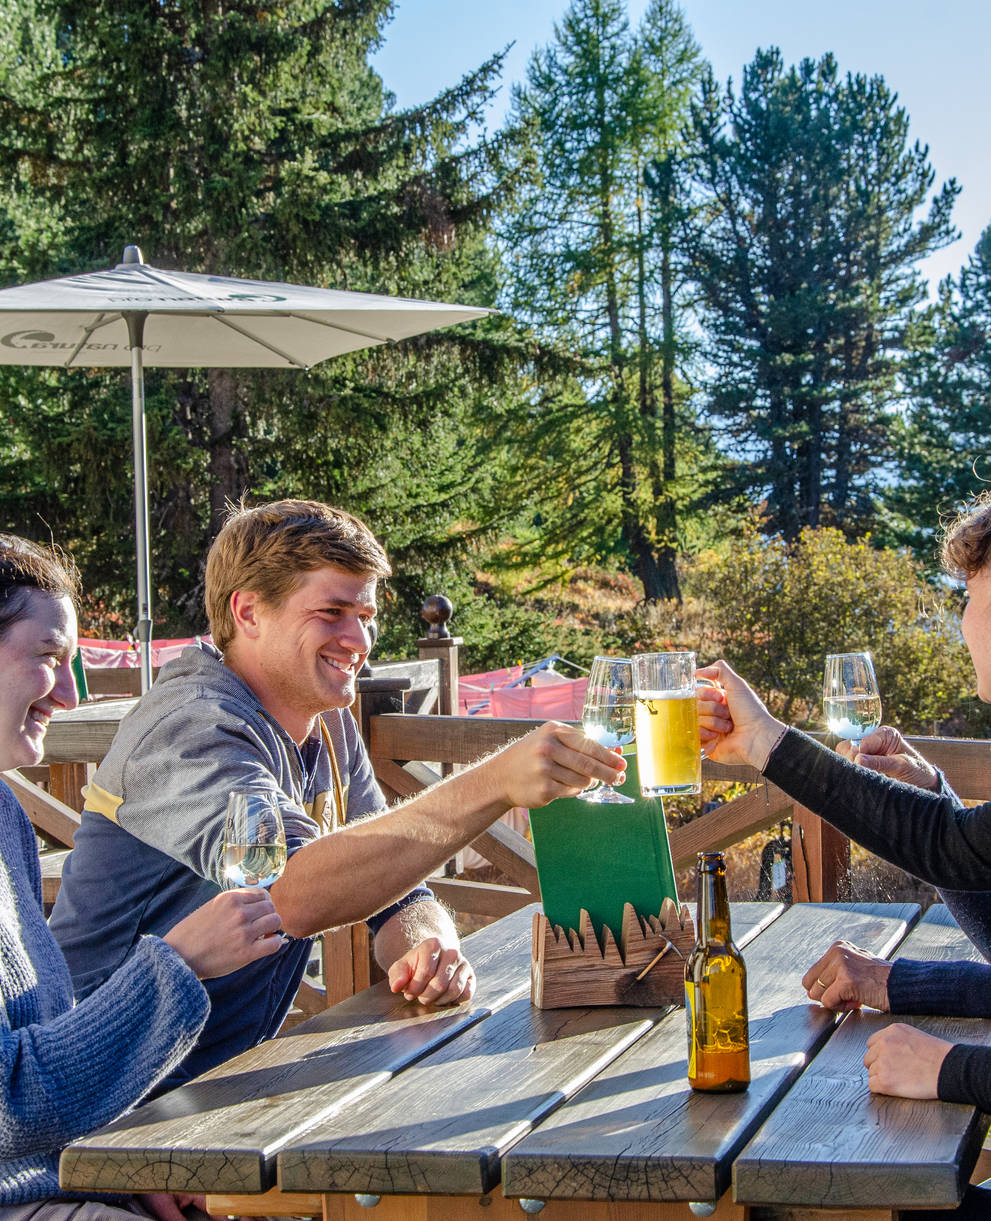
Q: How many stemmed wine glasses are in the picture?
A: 3